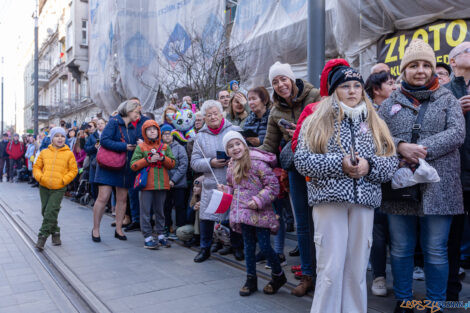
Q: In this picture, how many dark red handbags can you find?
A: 1